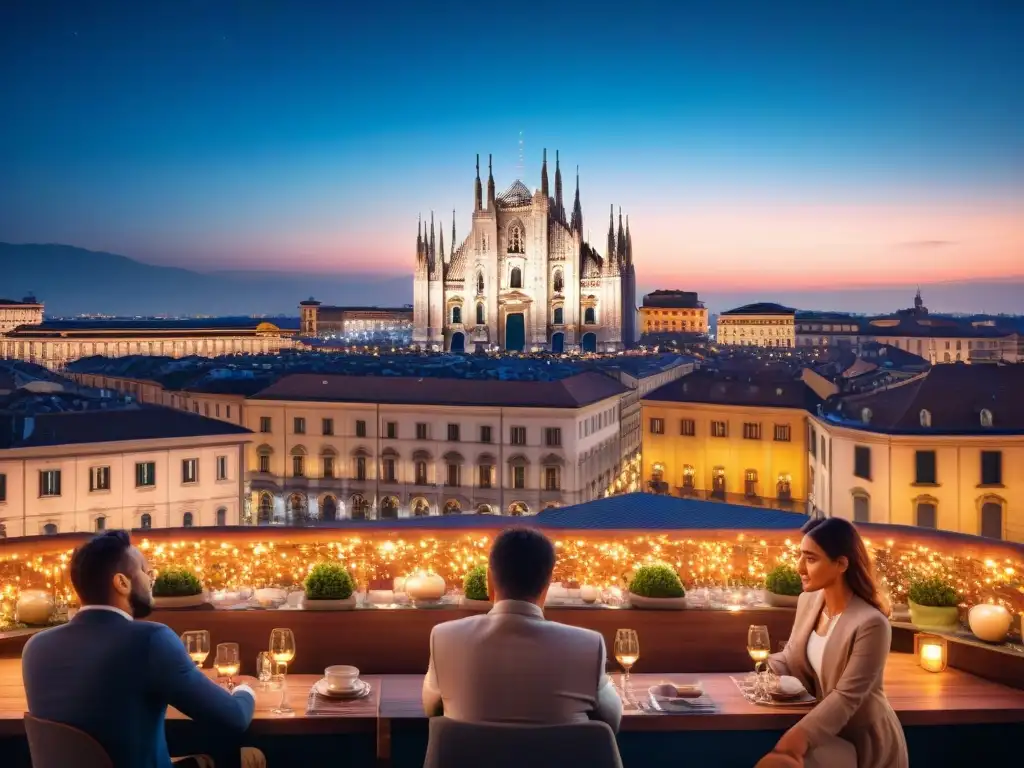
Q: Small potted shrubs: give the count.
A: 6